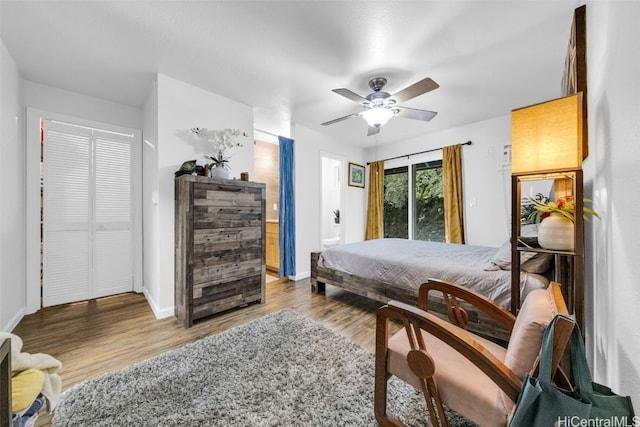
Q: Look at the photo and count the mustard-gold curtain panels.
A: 2